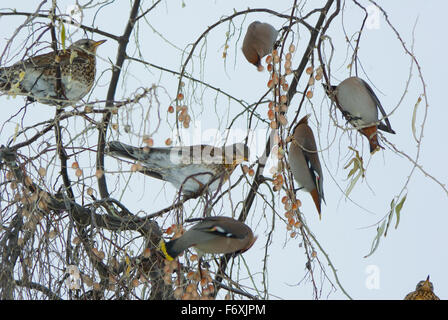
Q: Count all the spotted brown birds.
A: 3